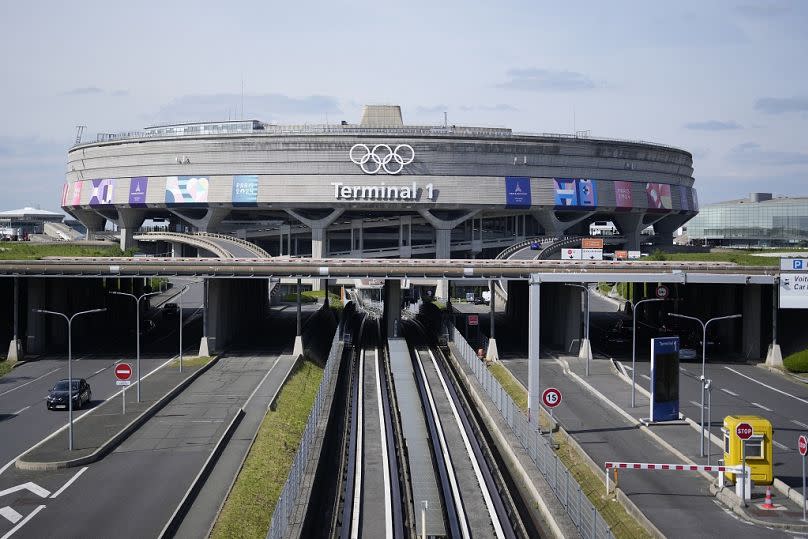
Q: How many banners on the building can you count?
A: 12